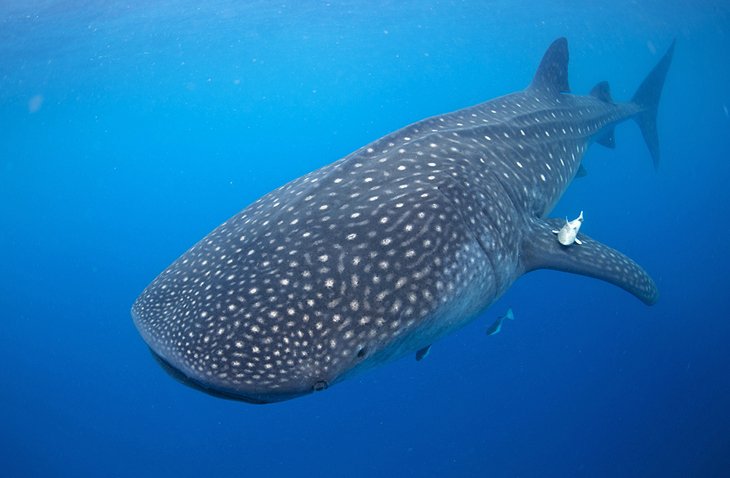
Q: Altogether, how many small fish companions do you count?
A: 3